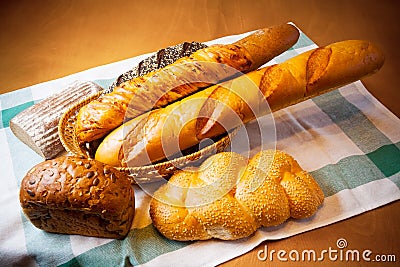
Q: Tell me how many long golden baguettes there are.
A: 2